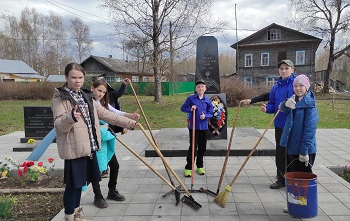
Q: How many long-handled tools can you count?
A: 6